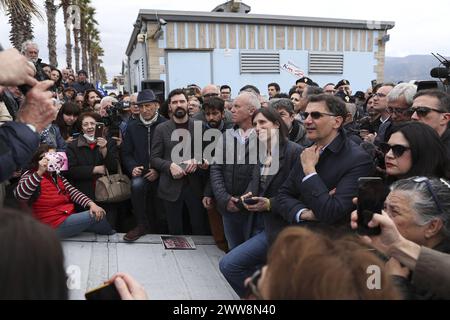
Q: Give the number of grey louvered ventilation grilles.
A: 2